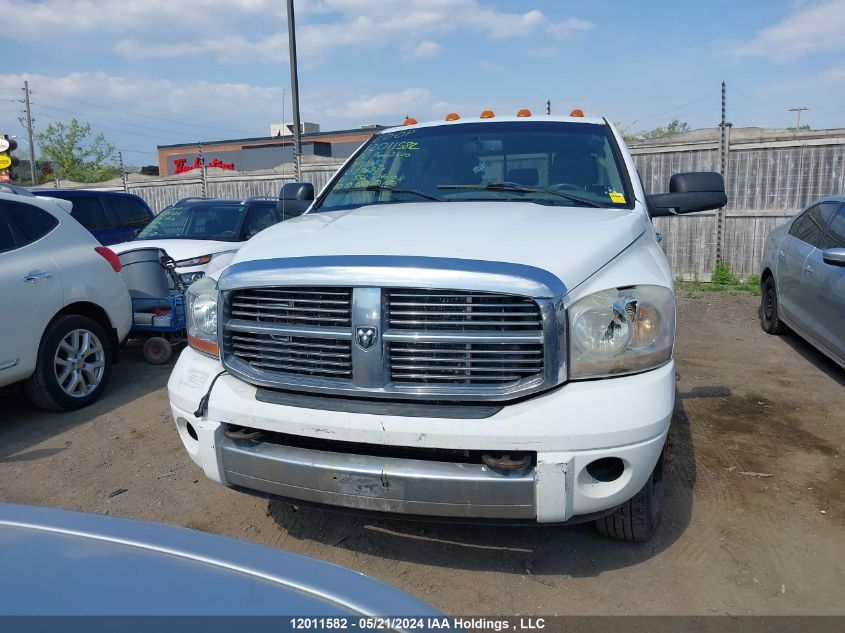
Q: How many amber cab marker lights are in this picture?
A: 5